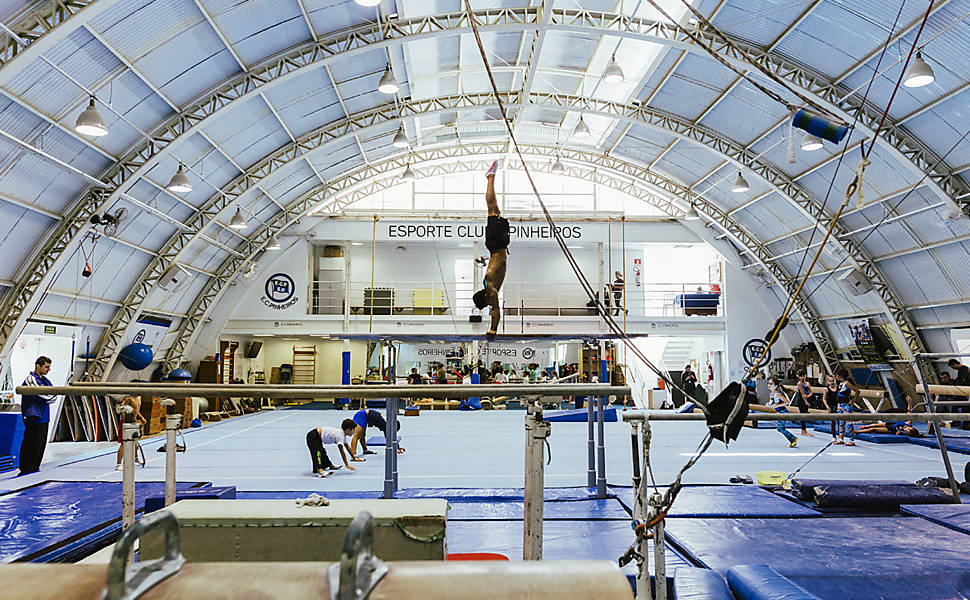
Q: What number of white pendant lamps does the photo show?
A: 15